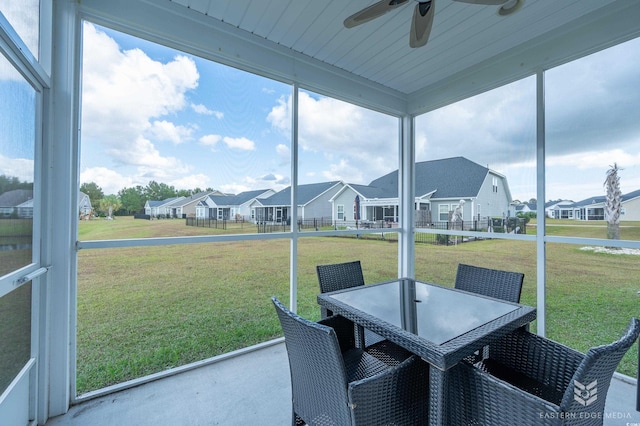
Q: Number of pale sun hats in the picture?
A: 0